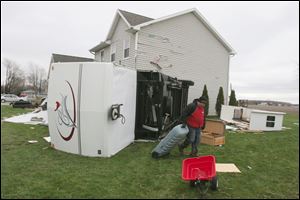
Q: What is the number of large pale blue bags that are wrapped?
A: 1